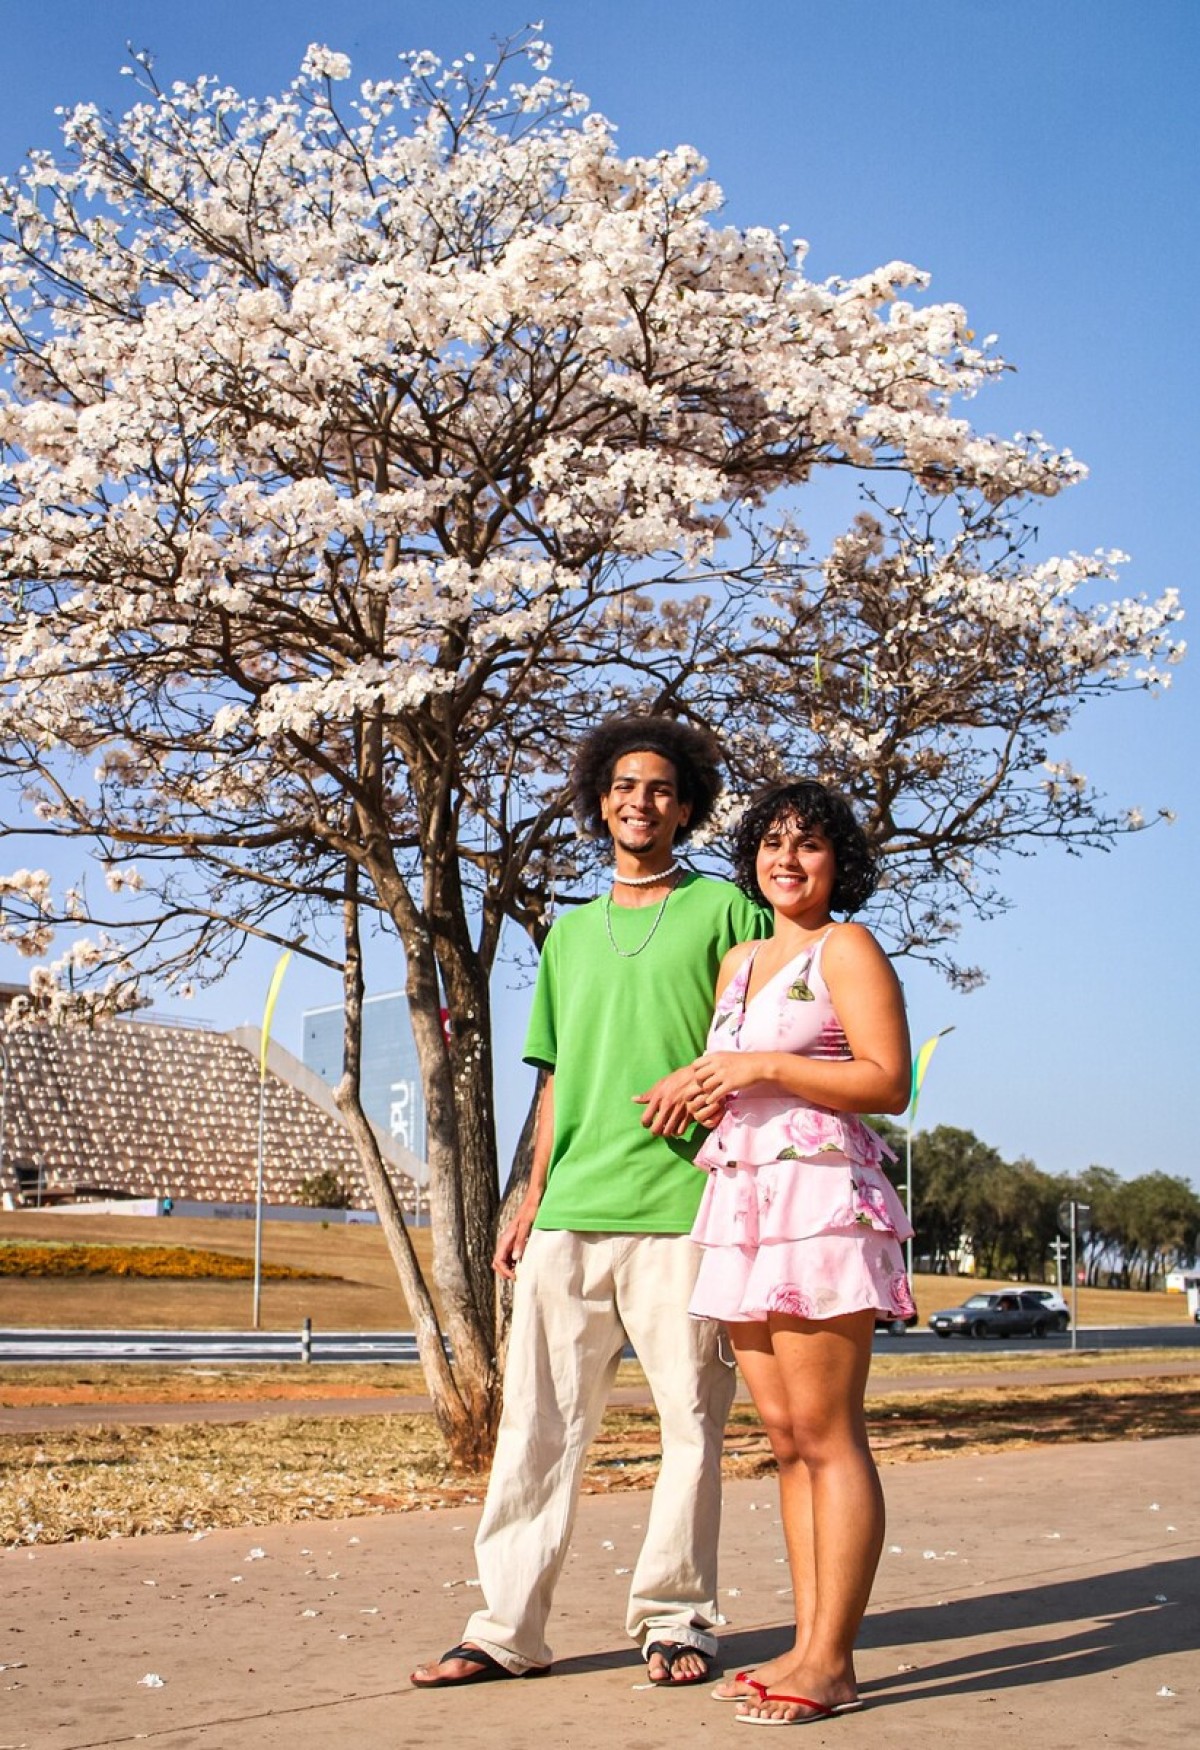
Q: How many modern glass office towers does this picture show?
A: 1